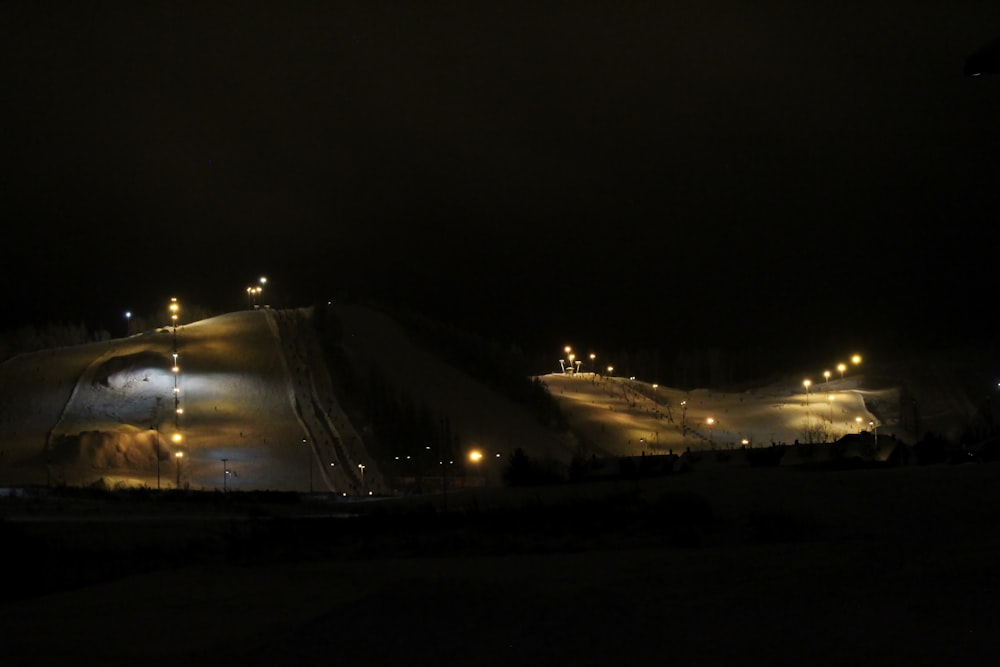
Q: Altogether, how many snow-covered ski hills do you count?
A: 2